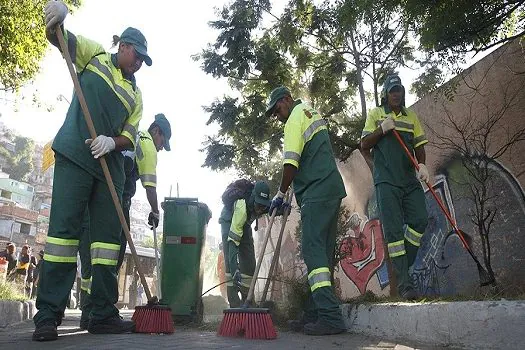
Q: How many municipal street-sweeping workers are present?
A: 5